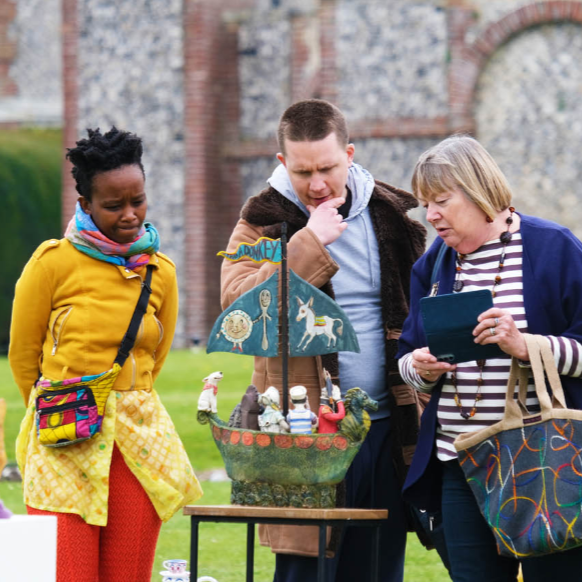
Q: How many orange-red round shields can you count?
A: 9